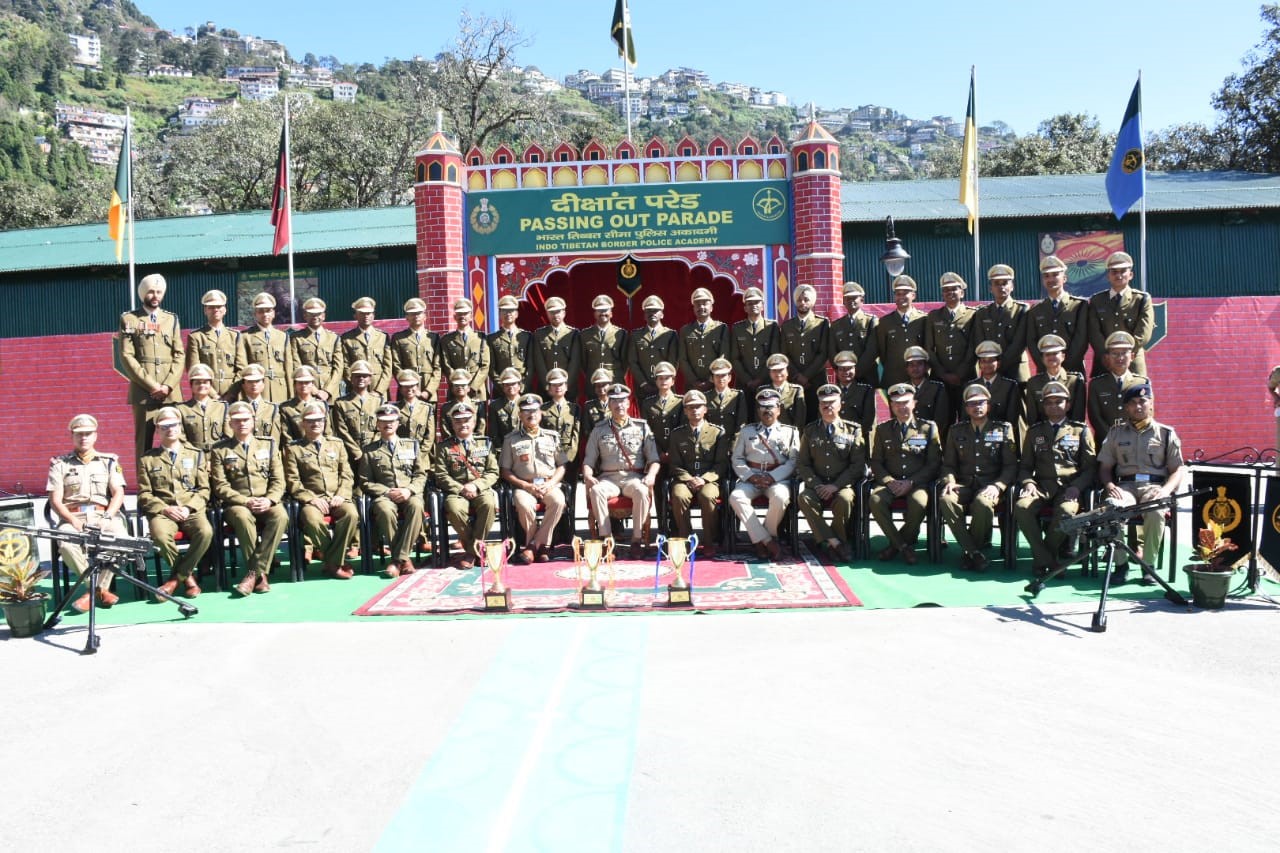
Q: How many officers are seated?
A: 15